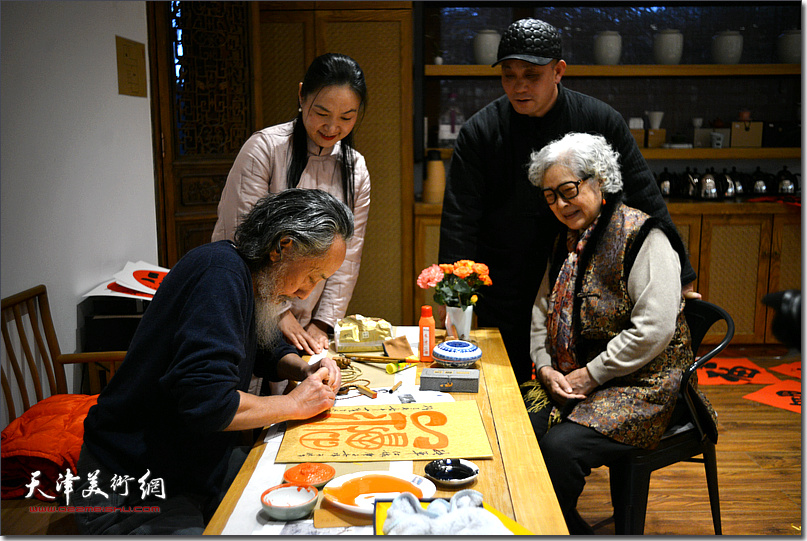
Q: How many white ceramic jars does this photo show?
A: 5